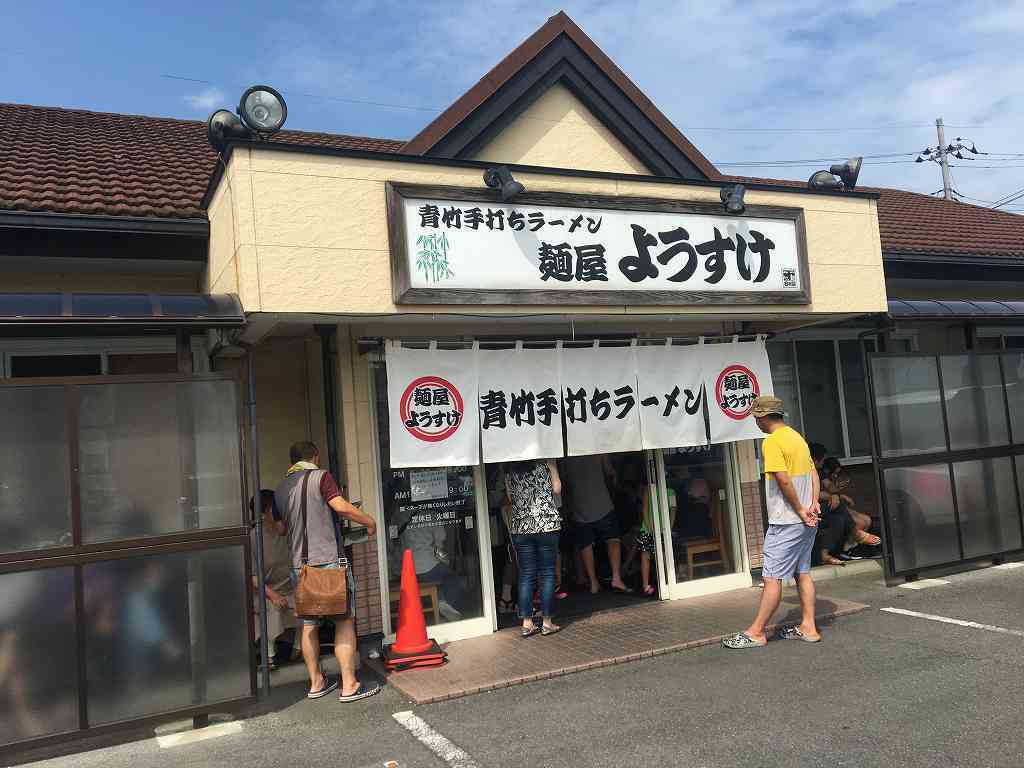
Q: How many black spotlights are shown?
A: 6